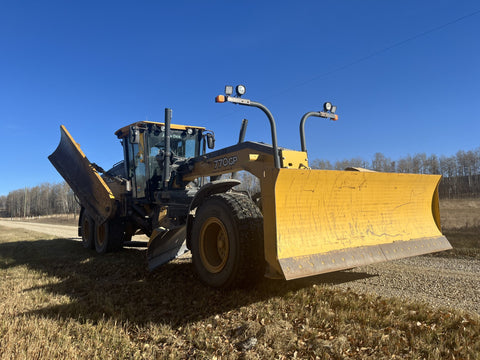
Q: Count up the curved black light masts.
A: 2